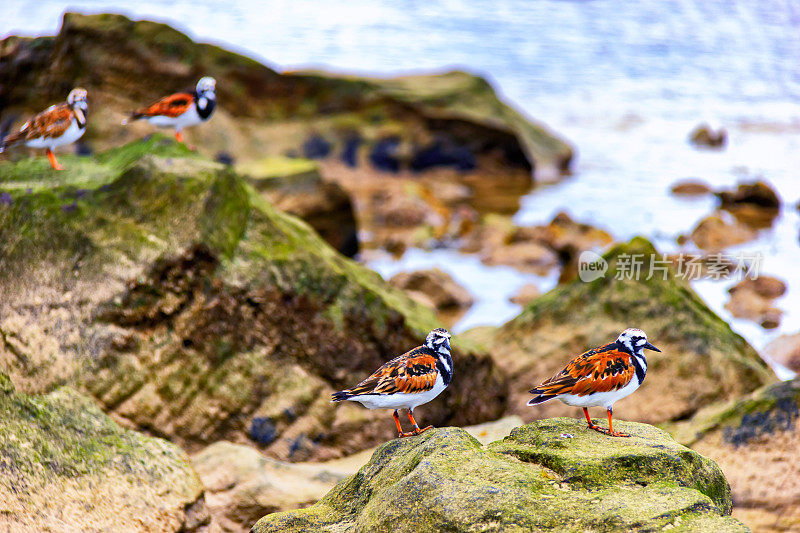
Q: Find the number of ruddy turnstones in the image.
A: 4